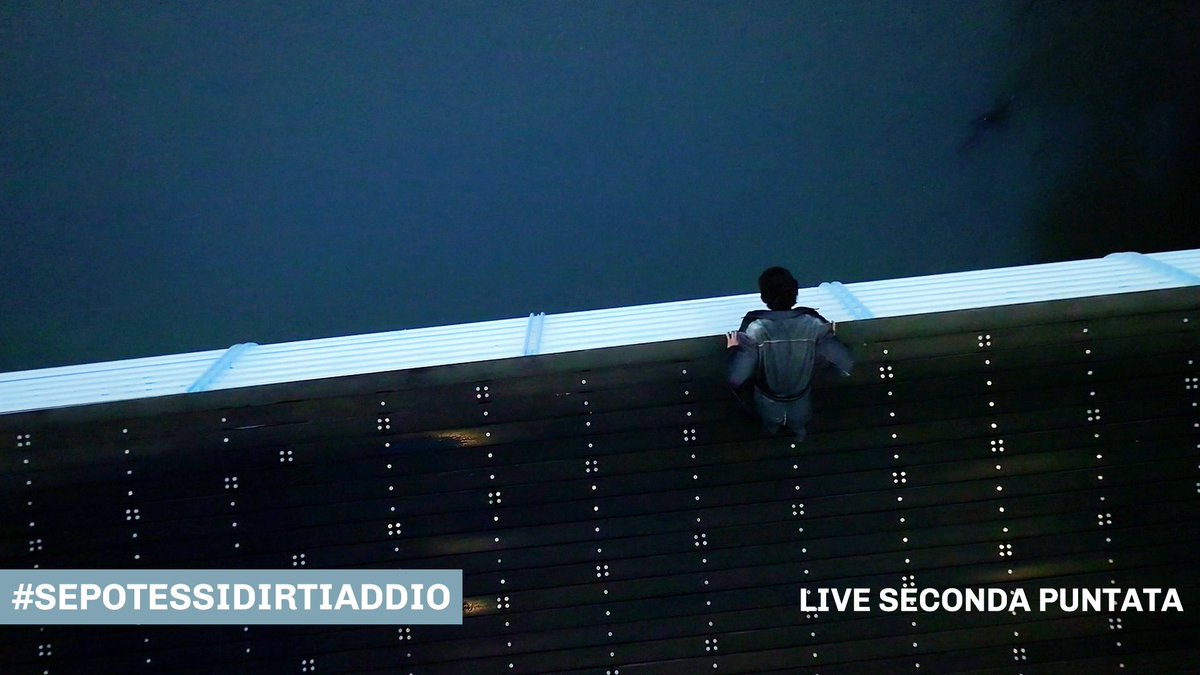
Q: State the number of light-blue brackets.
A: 4